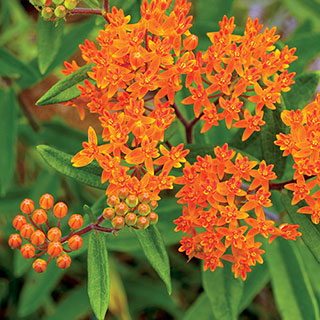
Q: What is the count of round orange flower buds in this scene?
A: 15